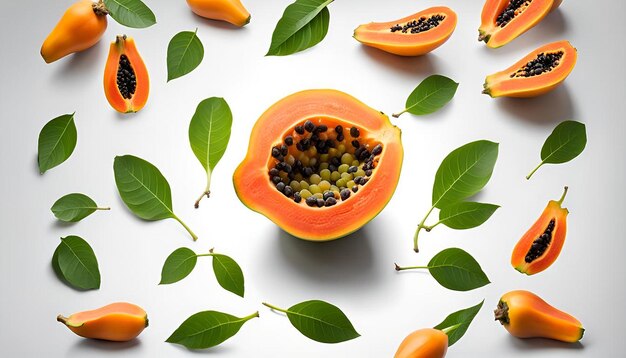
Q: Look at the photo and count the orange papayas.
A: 11